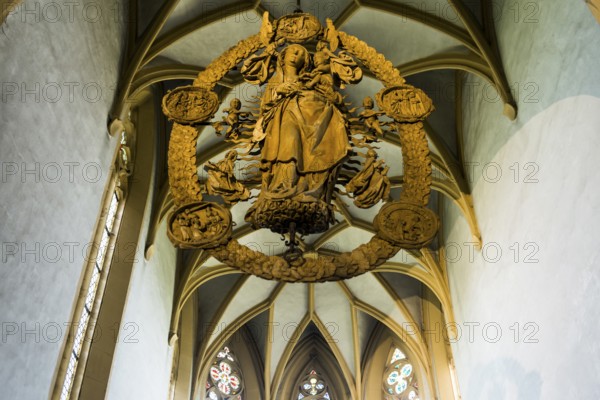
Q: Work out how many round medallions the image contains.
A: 5